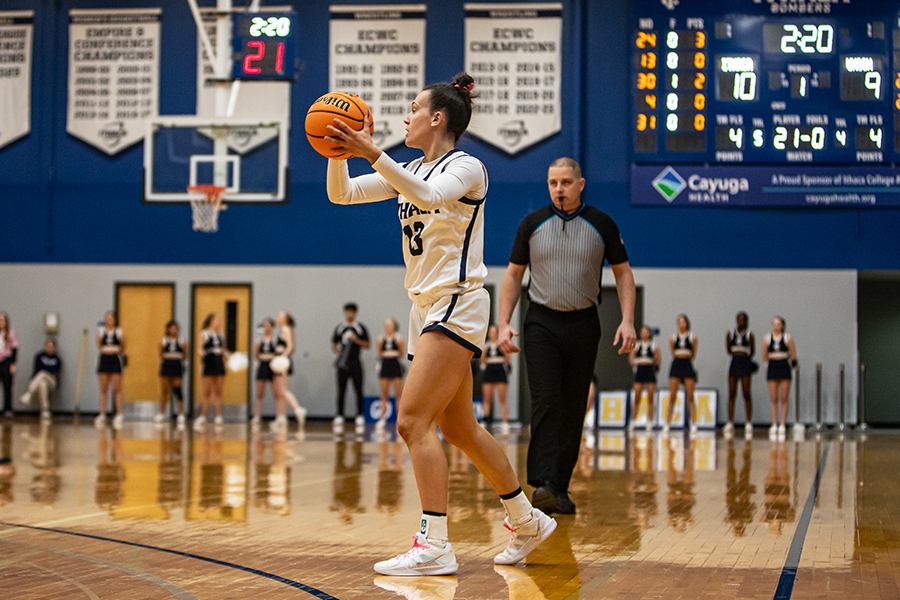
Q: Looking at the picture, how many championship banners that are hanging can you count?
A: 5